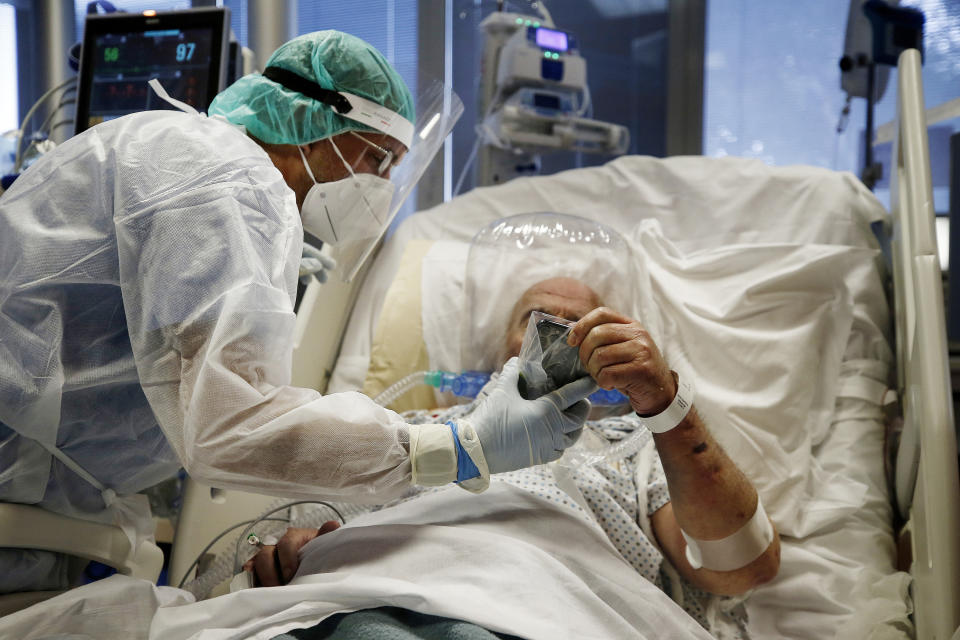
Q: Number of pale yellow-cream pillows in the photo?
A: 1